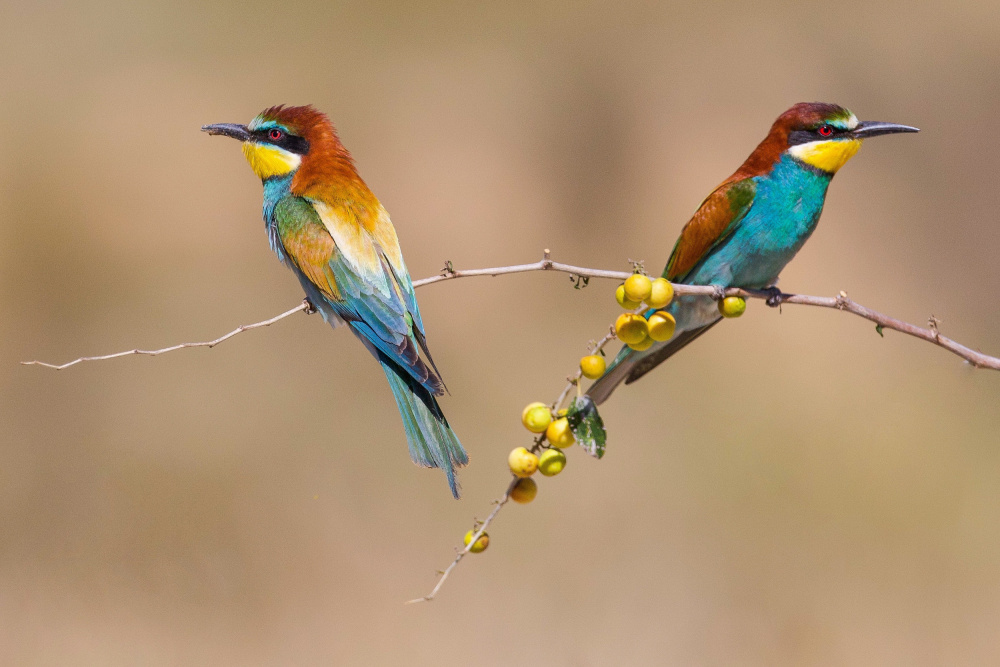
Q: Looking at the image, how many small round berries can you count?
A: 15